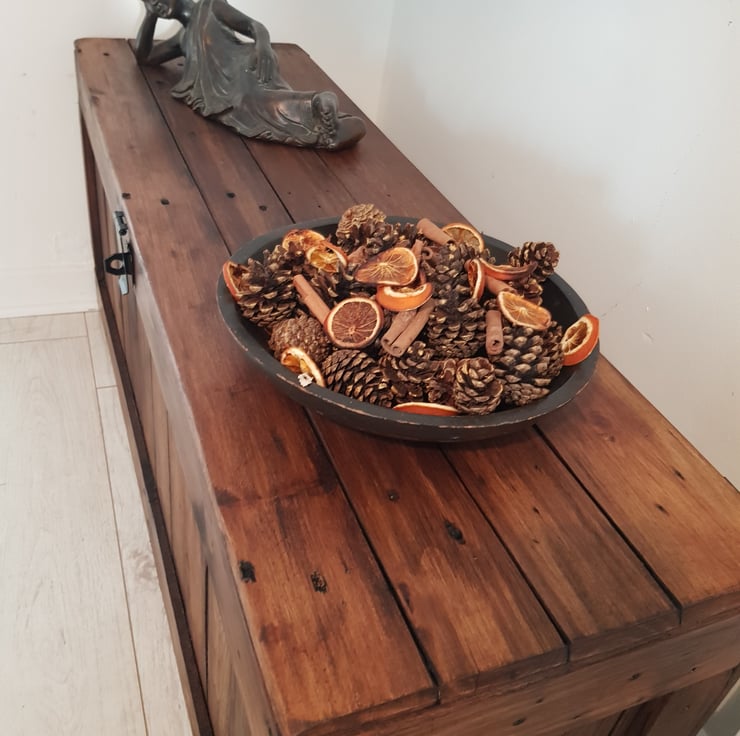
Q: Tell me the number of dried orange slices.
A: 13